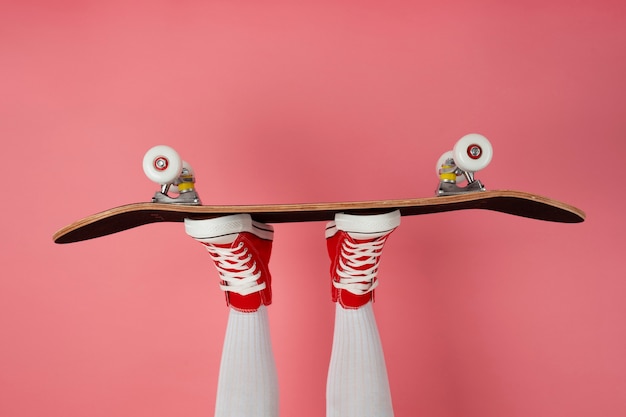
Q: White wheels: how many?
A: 4